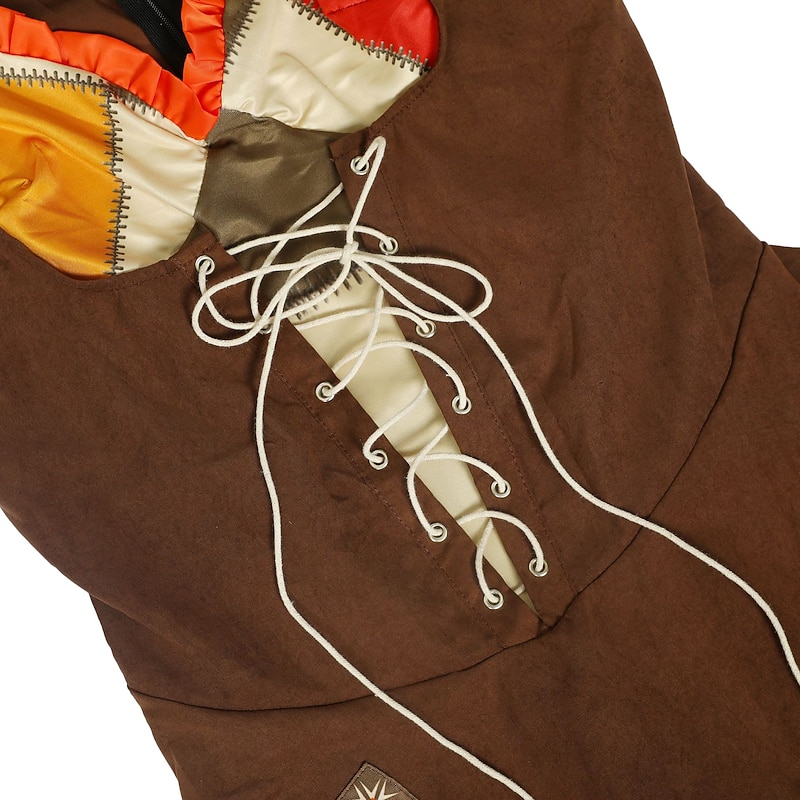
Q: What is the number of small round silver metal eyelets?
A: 12